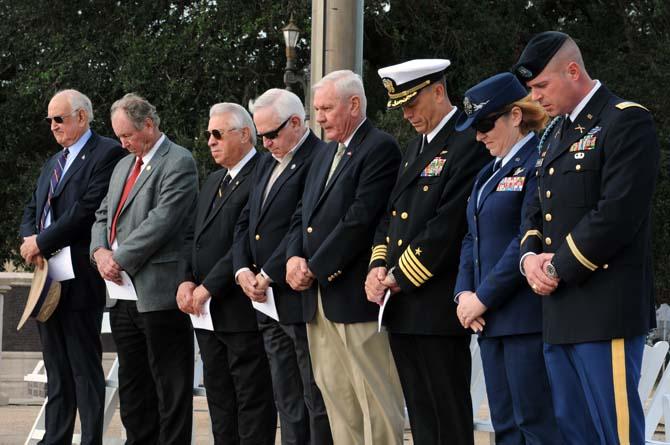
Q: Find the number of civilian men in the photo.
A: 5